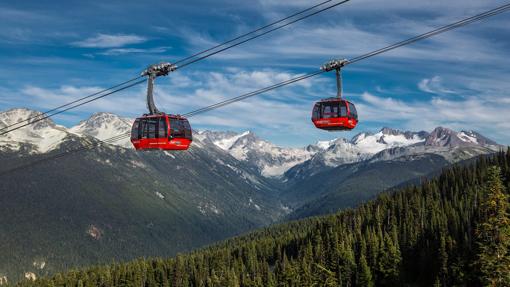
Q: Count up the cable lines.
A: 4